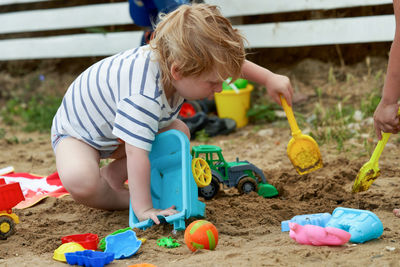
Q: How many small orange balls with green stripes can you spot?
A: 1